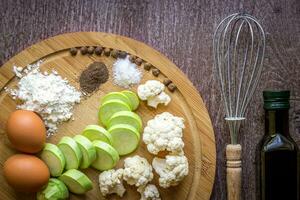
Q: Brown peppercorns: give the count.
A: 13